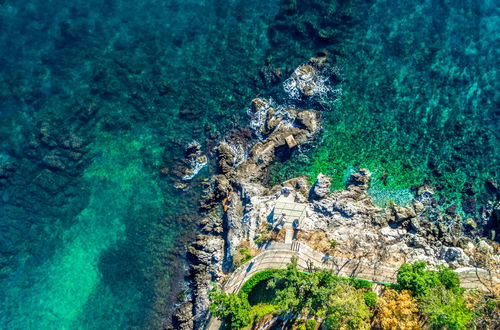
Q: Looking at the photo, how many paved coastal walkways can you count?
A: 1